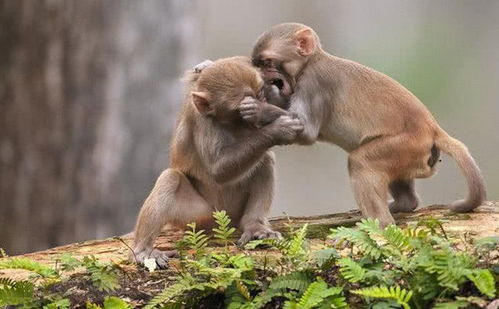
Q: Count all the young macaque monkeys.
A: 2